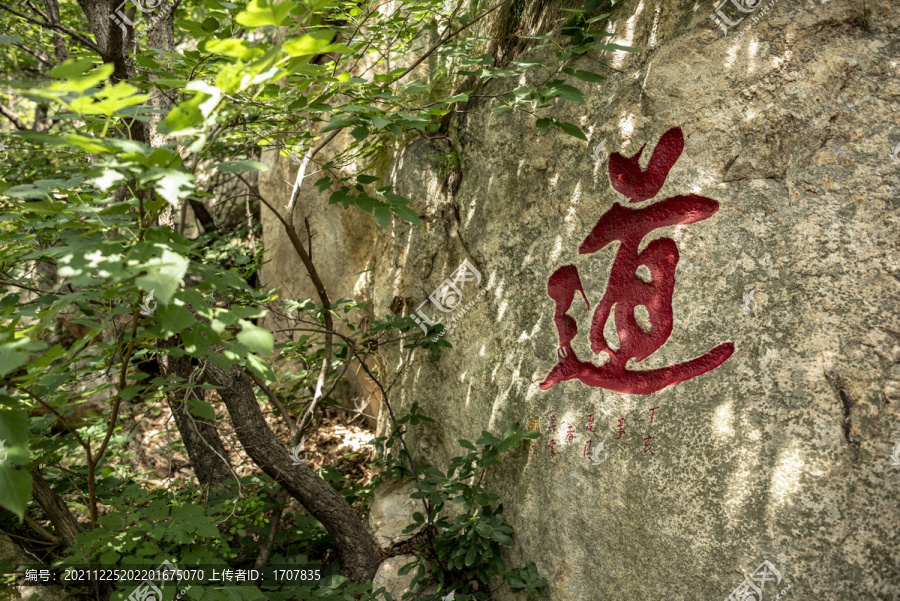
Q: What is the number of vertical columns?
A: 5